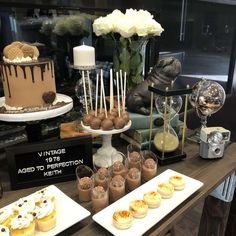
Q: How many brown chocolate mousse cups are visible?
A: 8